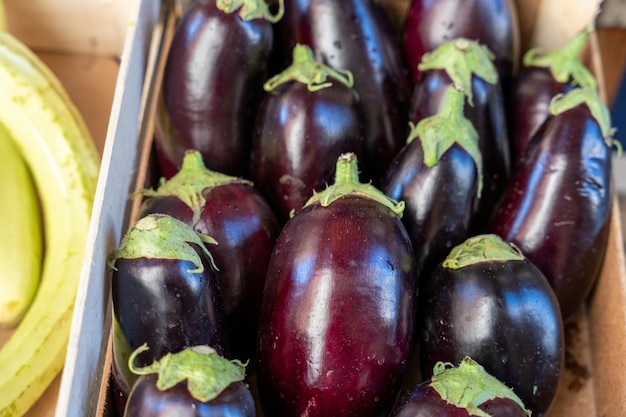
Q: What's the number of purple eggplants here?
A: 14